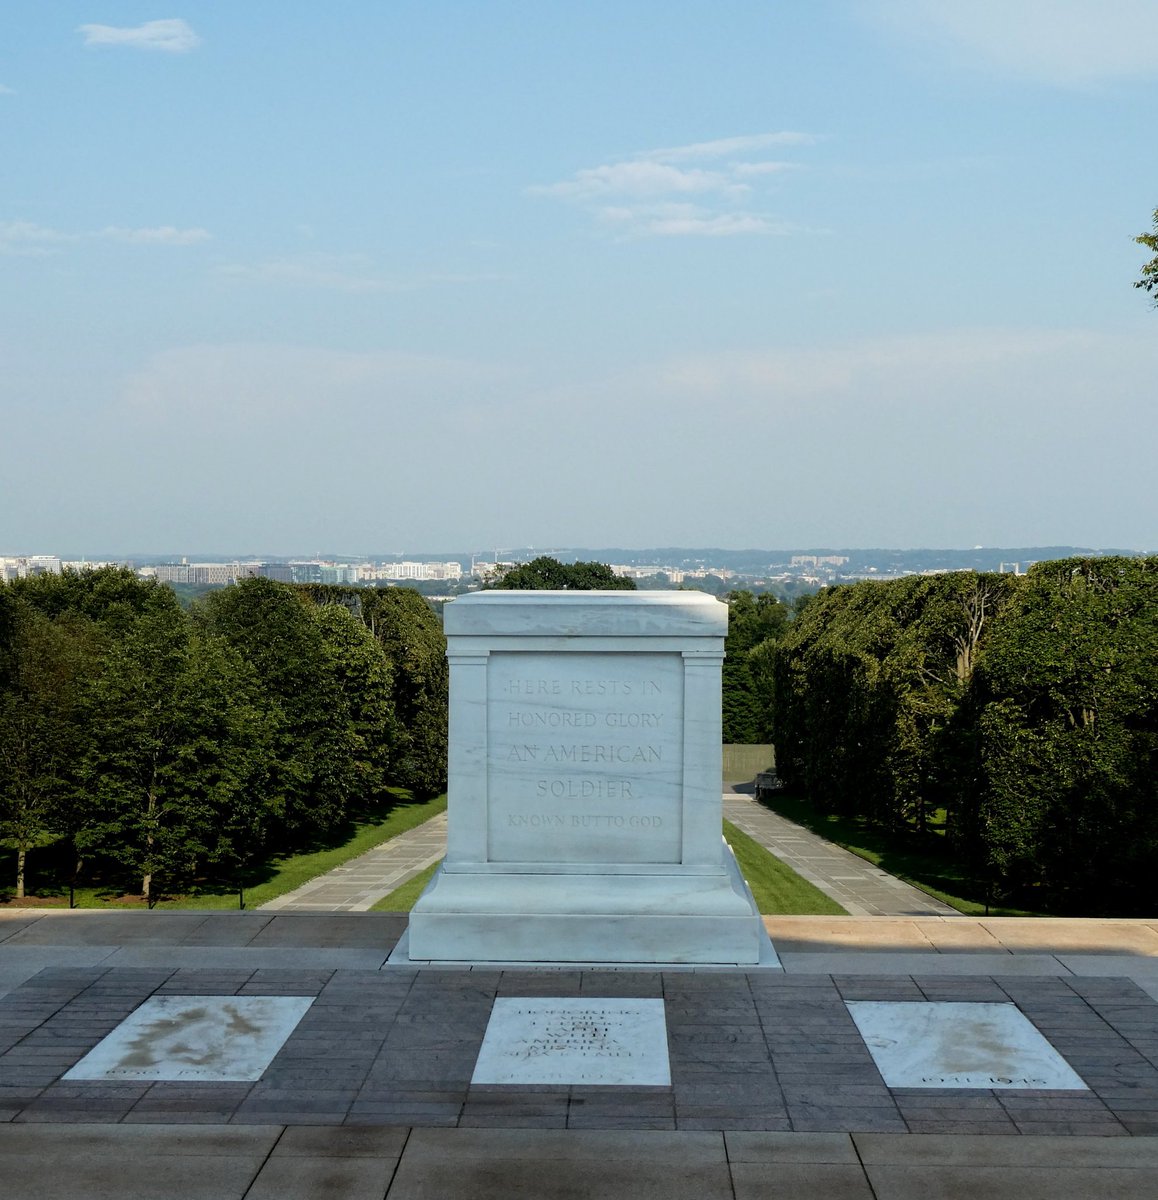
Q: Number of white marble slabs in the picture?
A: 3